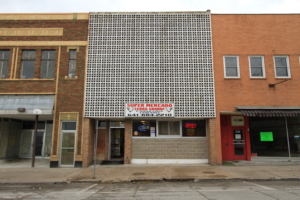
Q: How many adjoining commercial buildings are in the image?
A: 3